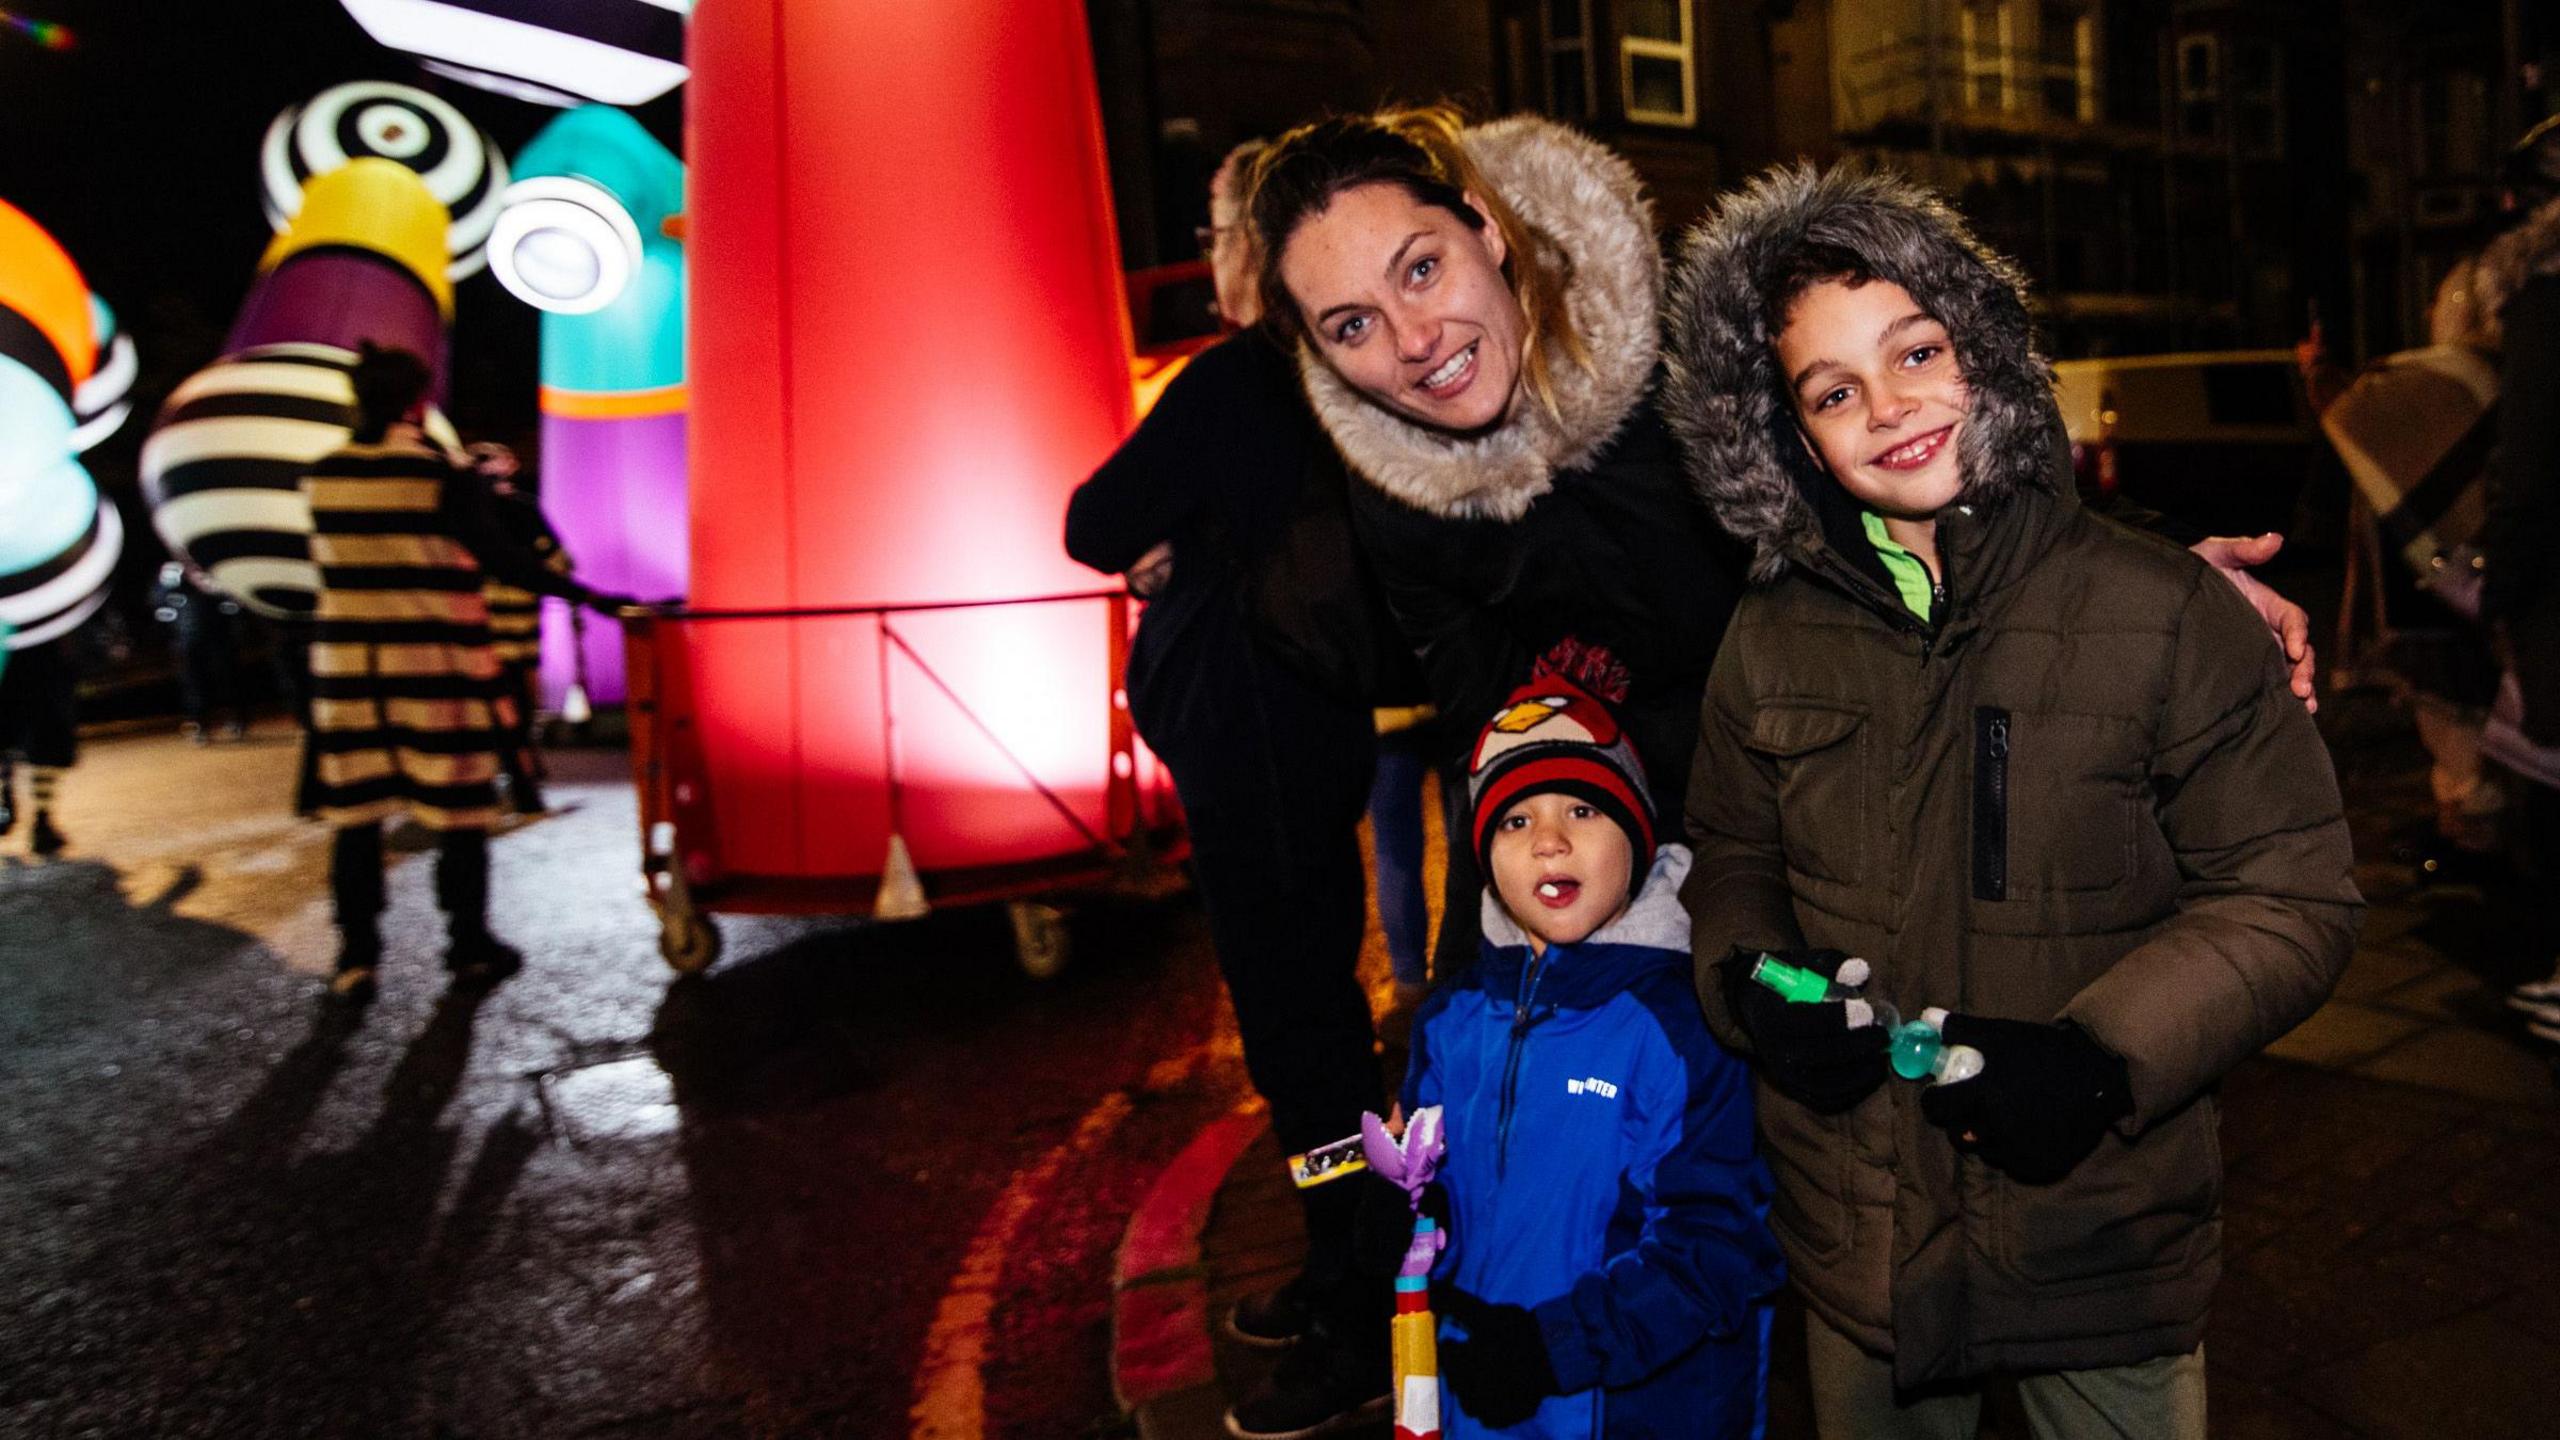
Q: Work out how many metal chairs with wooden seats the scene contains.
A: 0